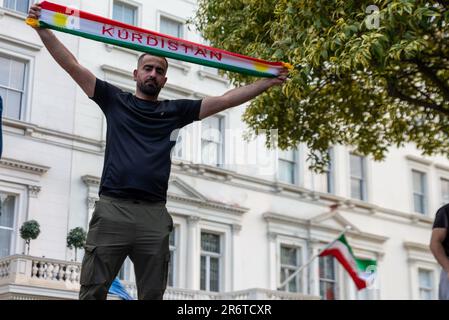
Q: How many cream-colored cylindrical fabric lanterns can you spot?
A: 0